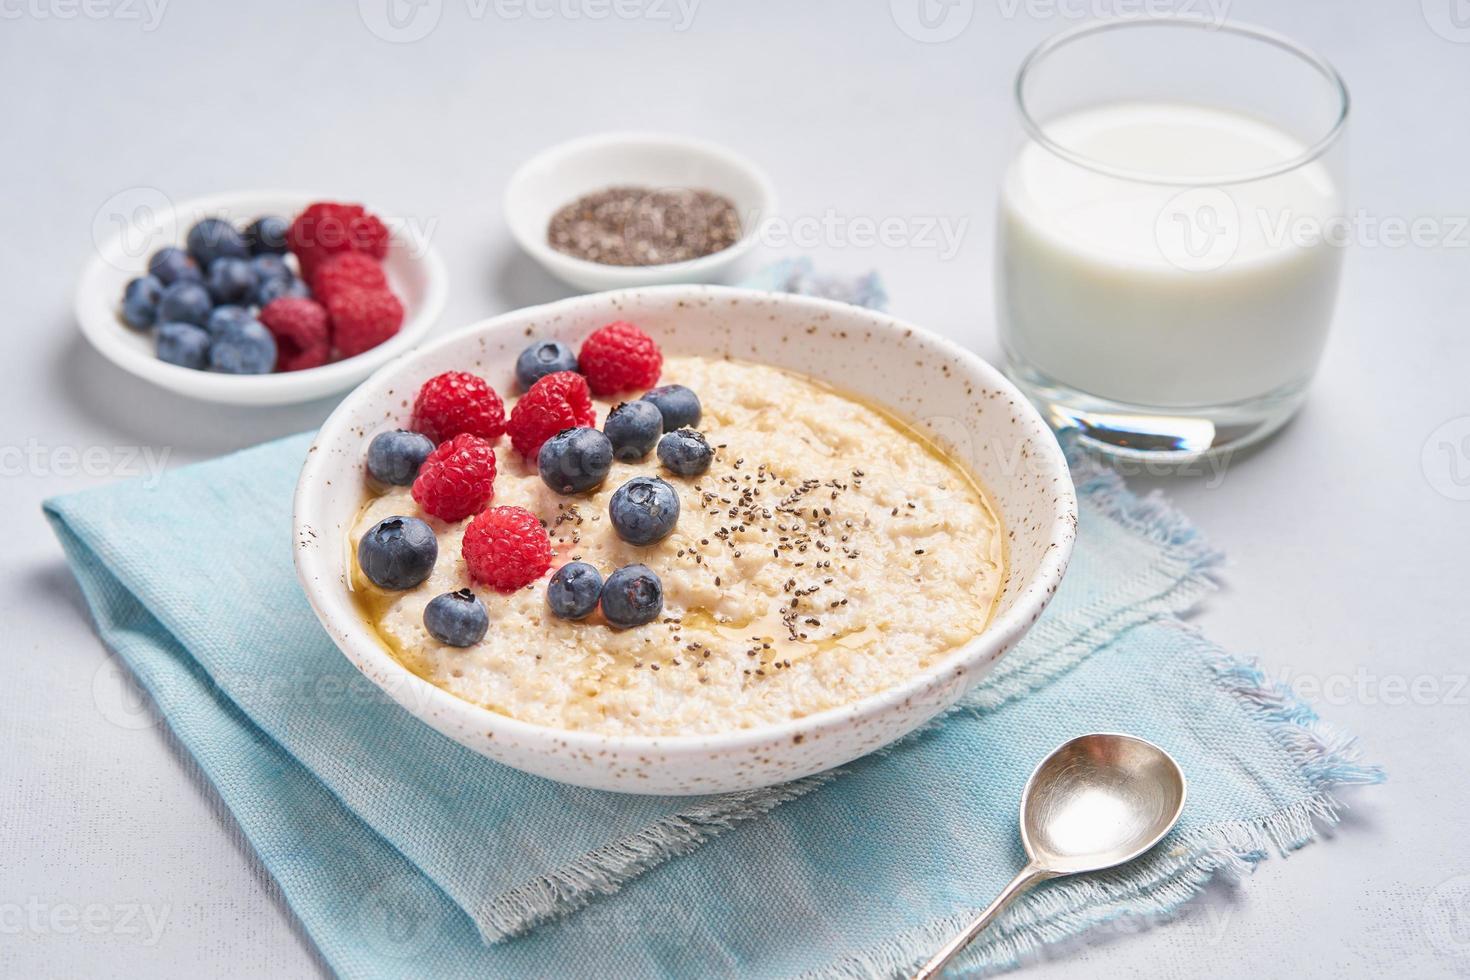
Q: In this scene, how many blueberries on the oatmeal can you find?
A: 11